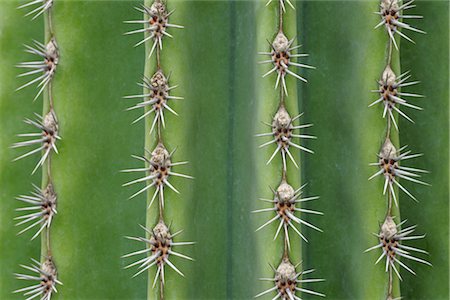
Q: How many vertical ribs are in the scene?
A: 4